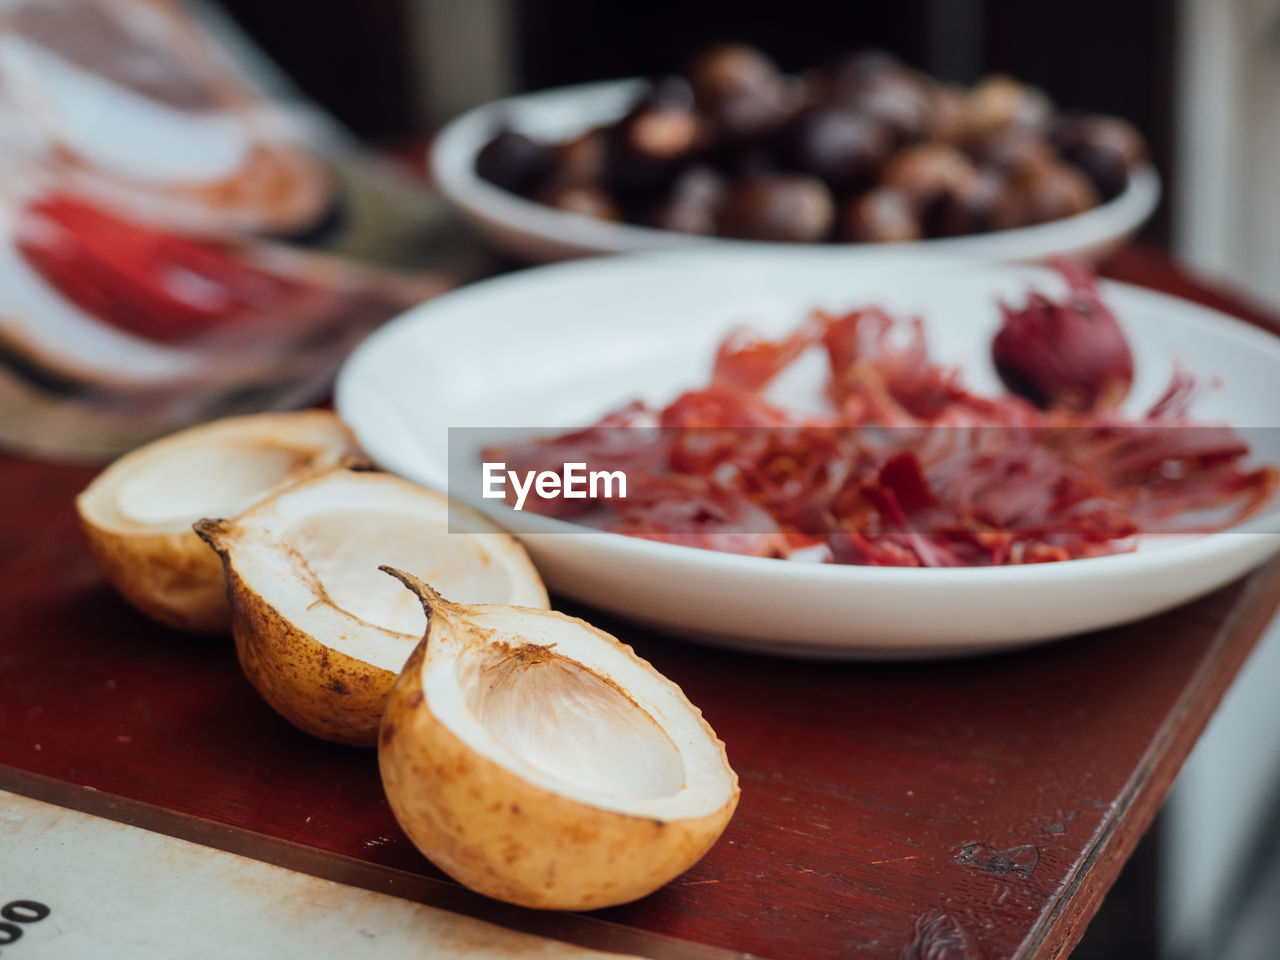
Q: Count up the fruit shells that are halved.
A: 3